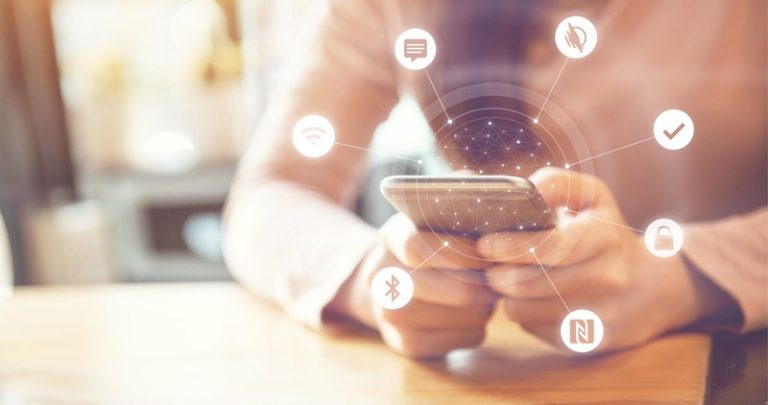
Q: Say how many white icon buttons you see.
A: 7